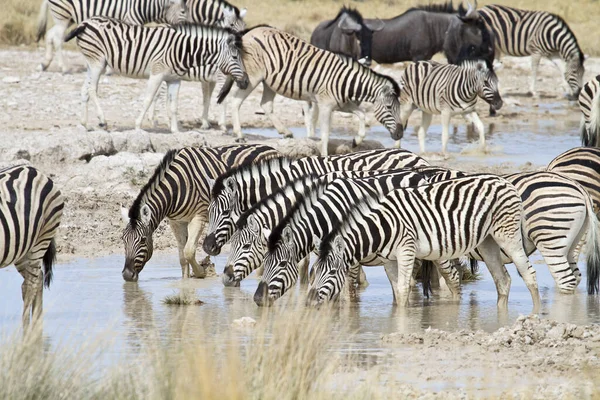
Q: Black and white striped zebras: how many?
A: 15